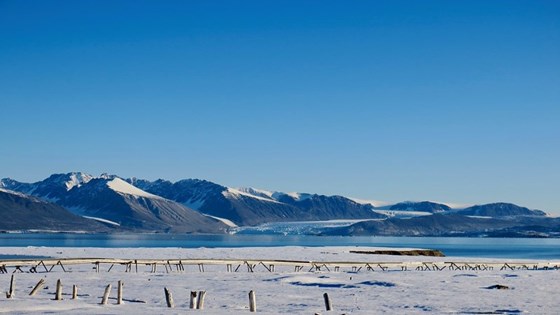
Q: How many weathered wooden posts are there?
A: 11